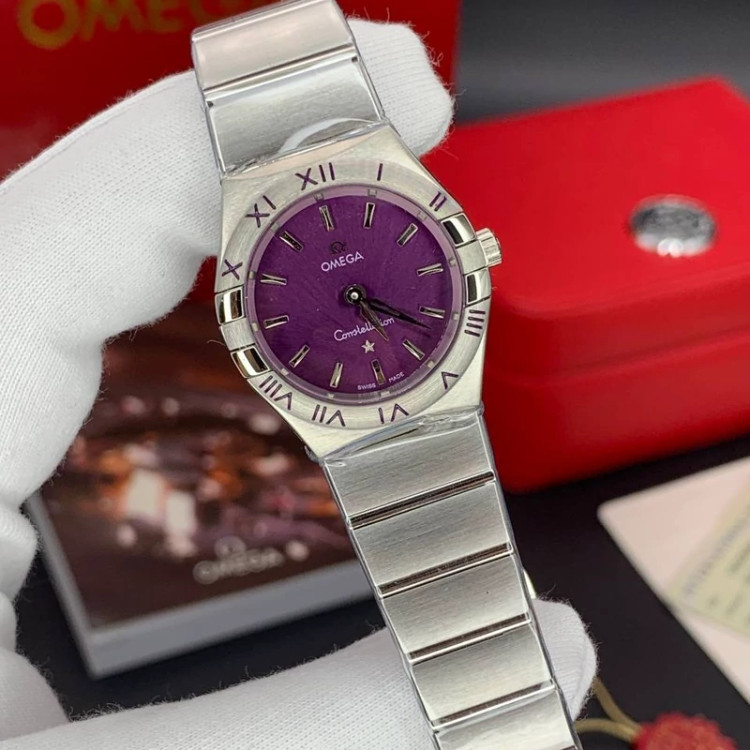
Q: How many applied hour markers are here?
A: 12